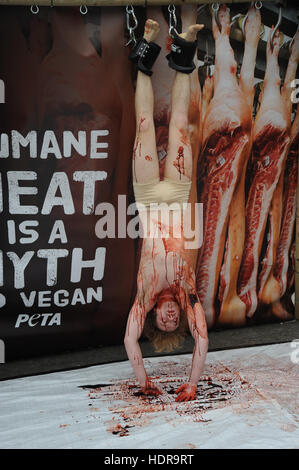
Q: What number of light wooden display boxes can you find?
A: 0